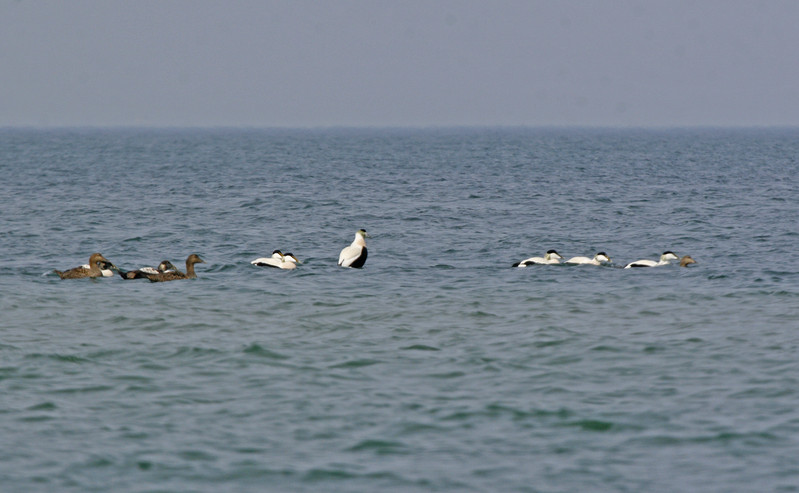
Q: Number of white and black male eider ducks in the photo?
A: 6